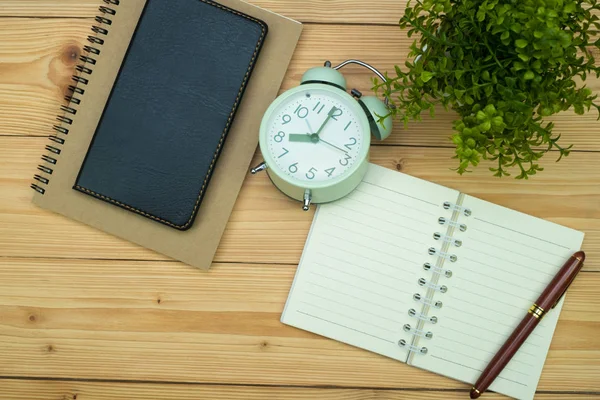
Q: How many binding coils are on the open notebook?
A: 10